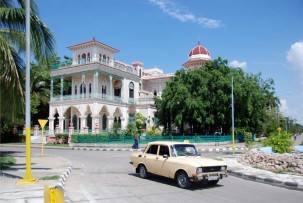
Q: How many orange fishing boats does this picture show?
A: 0